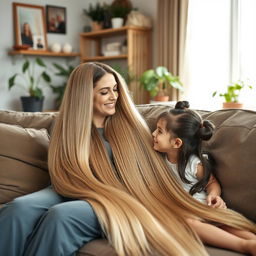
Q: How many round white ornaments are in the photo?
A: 2